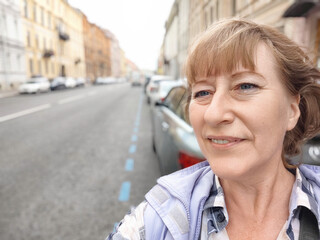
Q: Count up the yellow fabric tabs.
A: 0